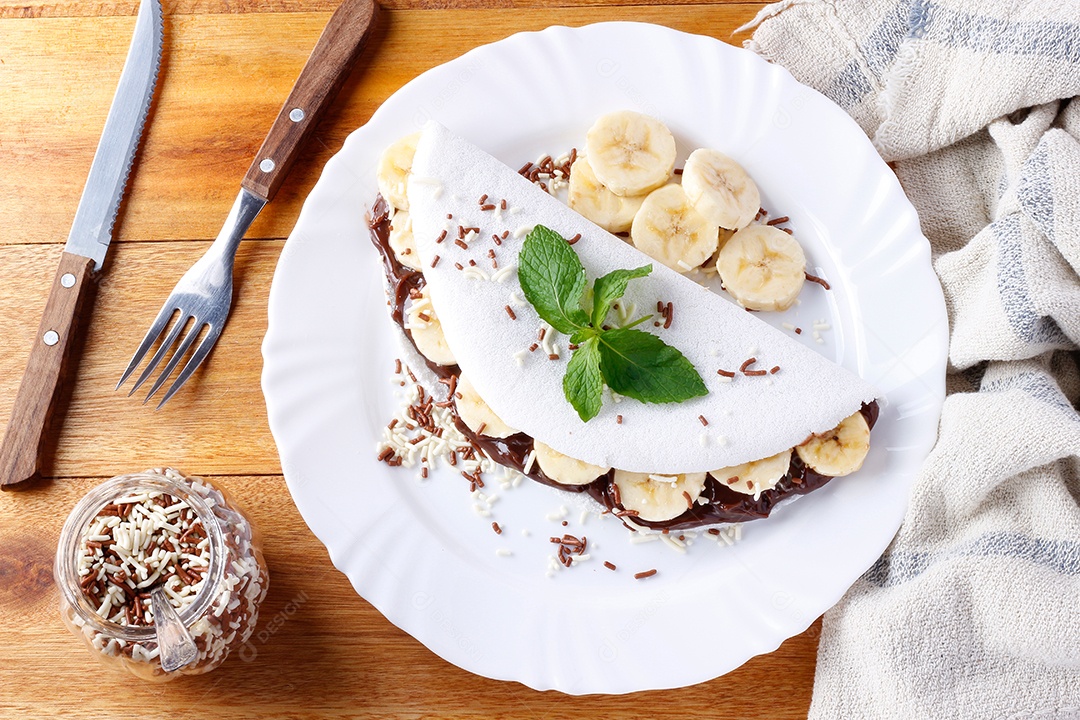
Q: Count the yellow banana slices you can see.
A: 13